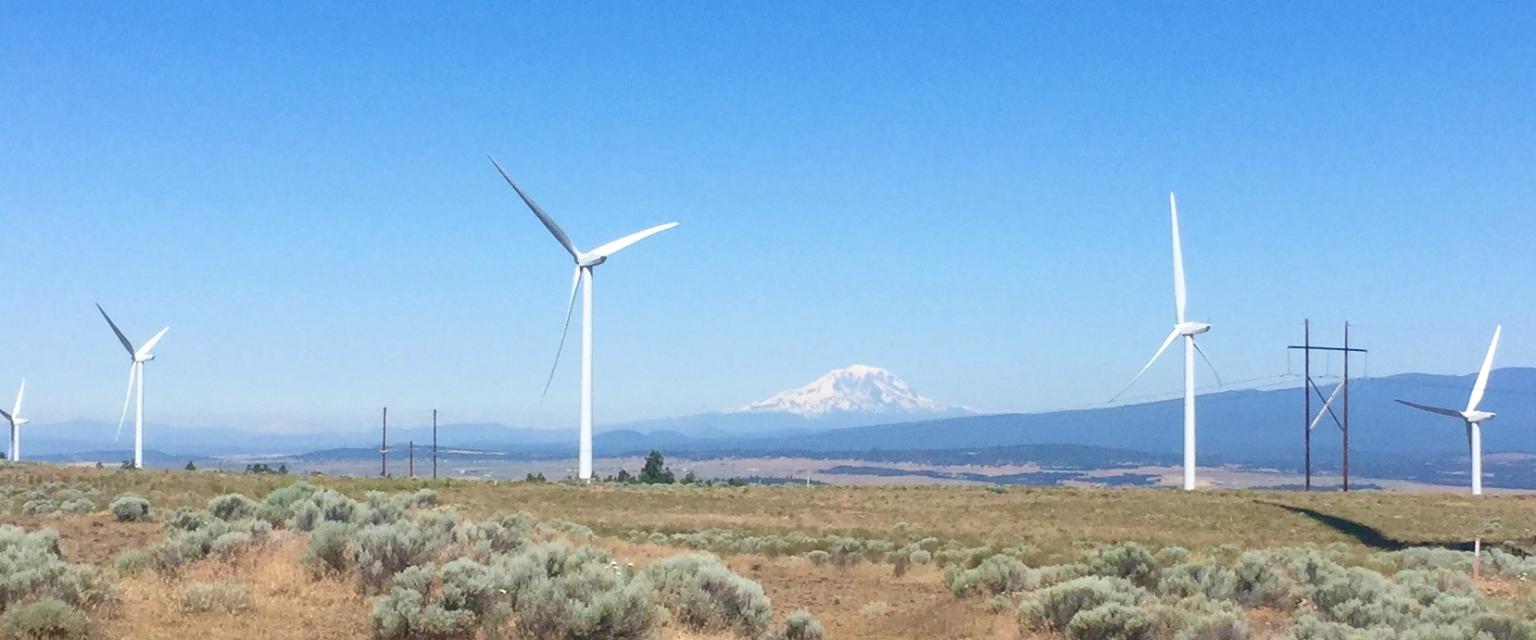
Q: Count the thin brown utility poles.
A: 5